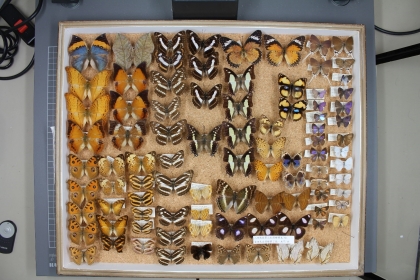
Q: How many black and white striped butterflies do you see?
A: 13